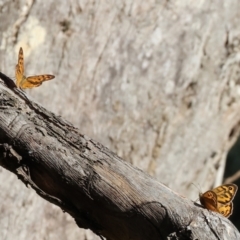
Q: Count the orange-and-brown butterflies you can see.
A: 2